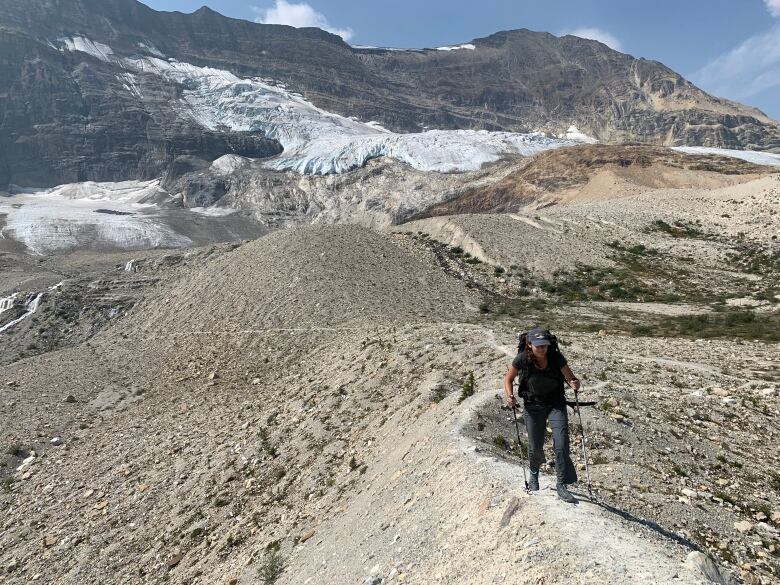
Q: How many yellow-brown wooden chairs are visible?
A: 0